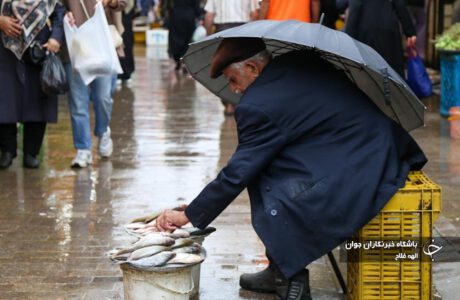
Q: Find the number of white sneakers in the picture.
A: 2